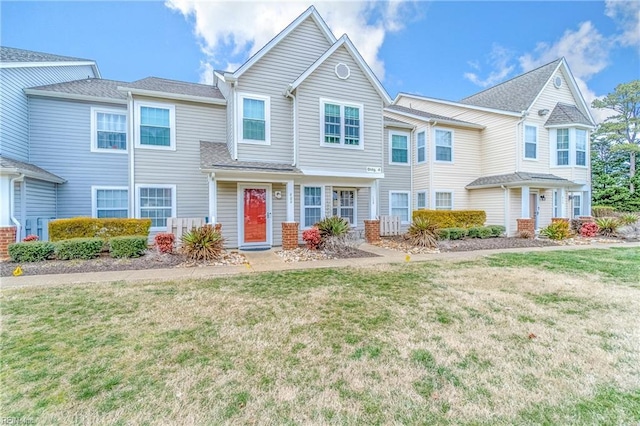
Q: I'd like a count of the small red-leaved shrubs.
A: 4